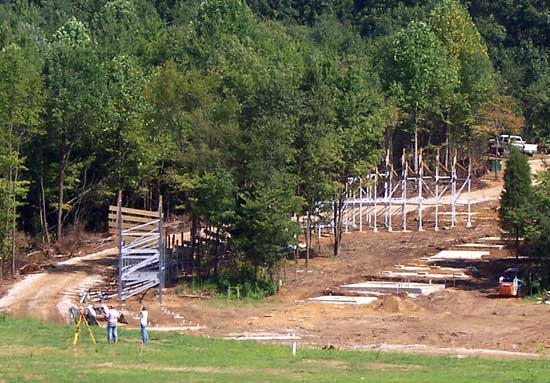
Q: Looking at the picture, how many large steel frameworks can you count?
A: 2